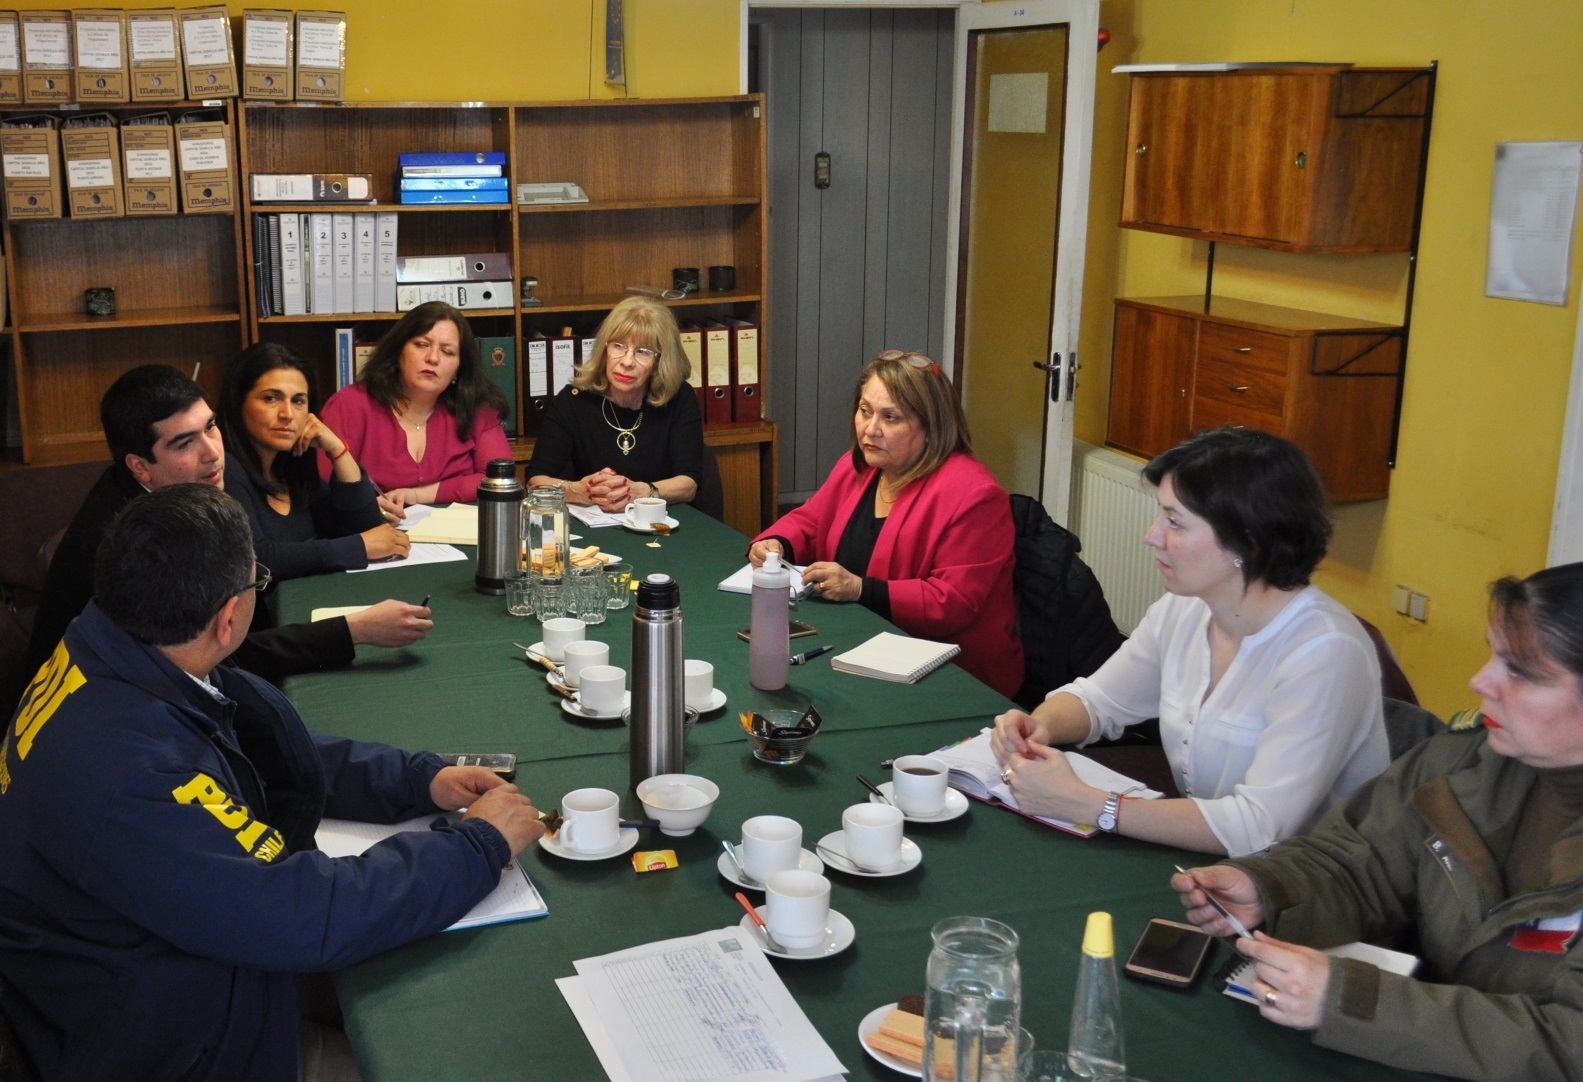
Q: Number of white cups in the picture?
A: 10